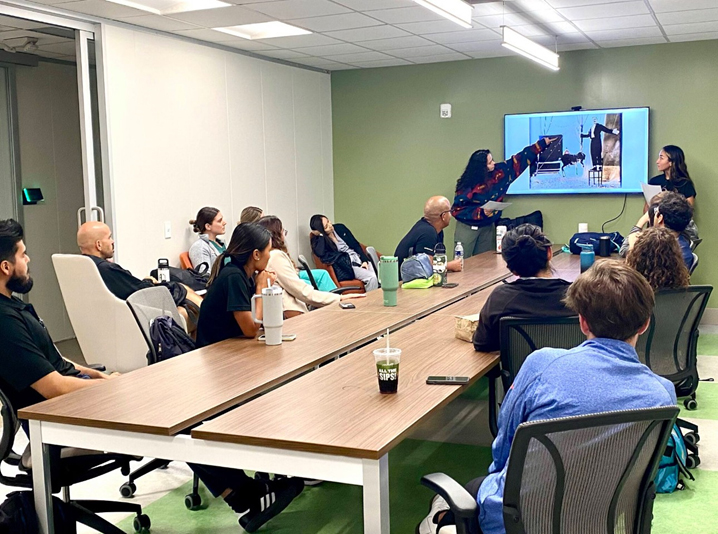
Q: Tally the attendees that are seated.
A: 13